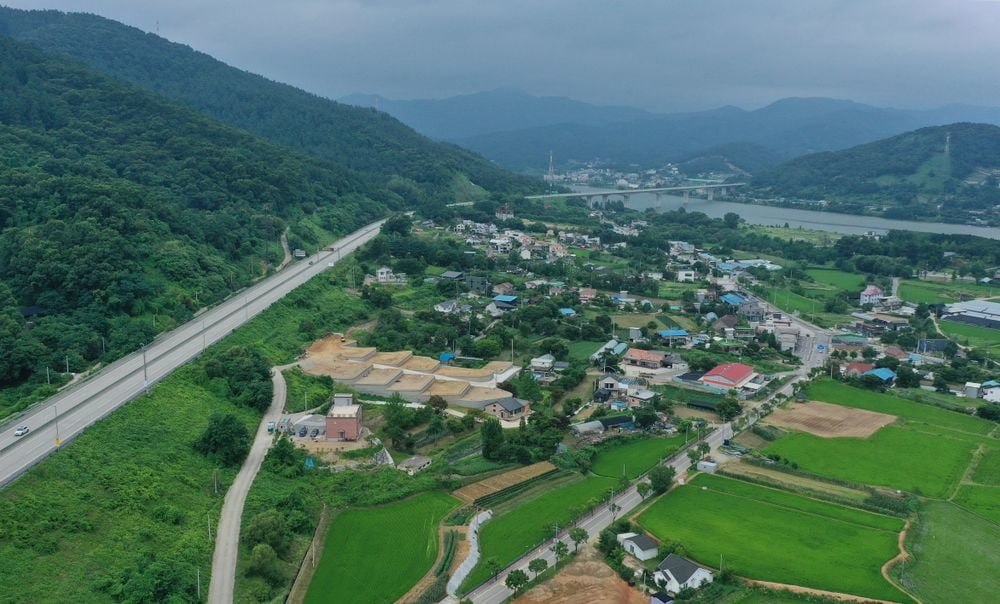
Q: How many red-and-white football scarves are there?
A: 0